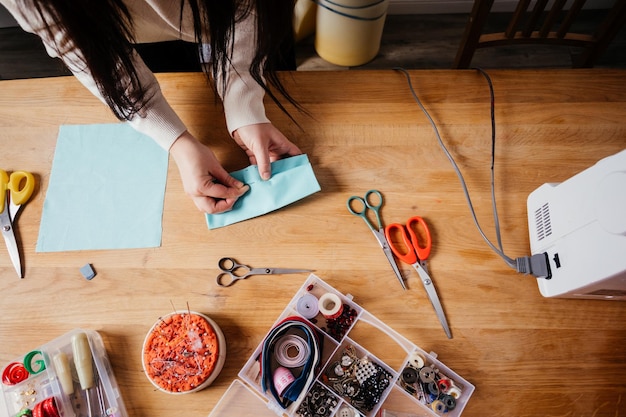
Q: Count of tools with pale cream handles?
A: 2